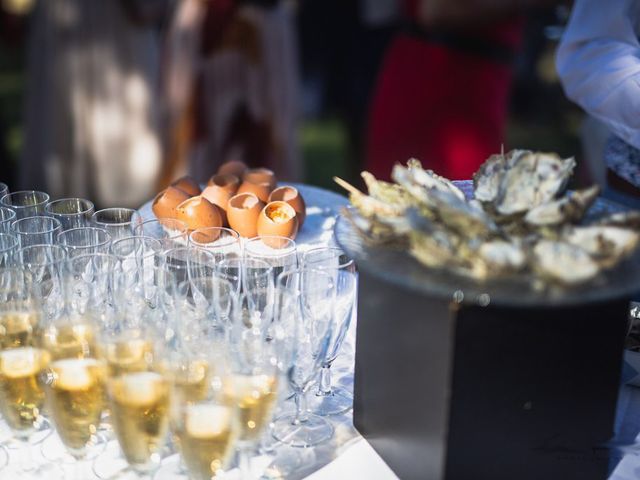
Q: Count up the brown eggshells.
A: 9